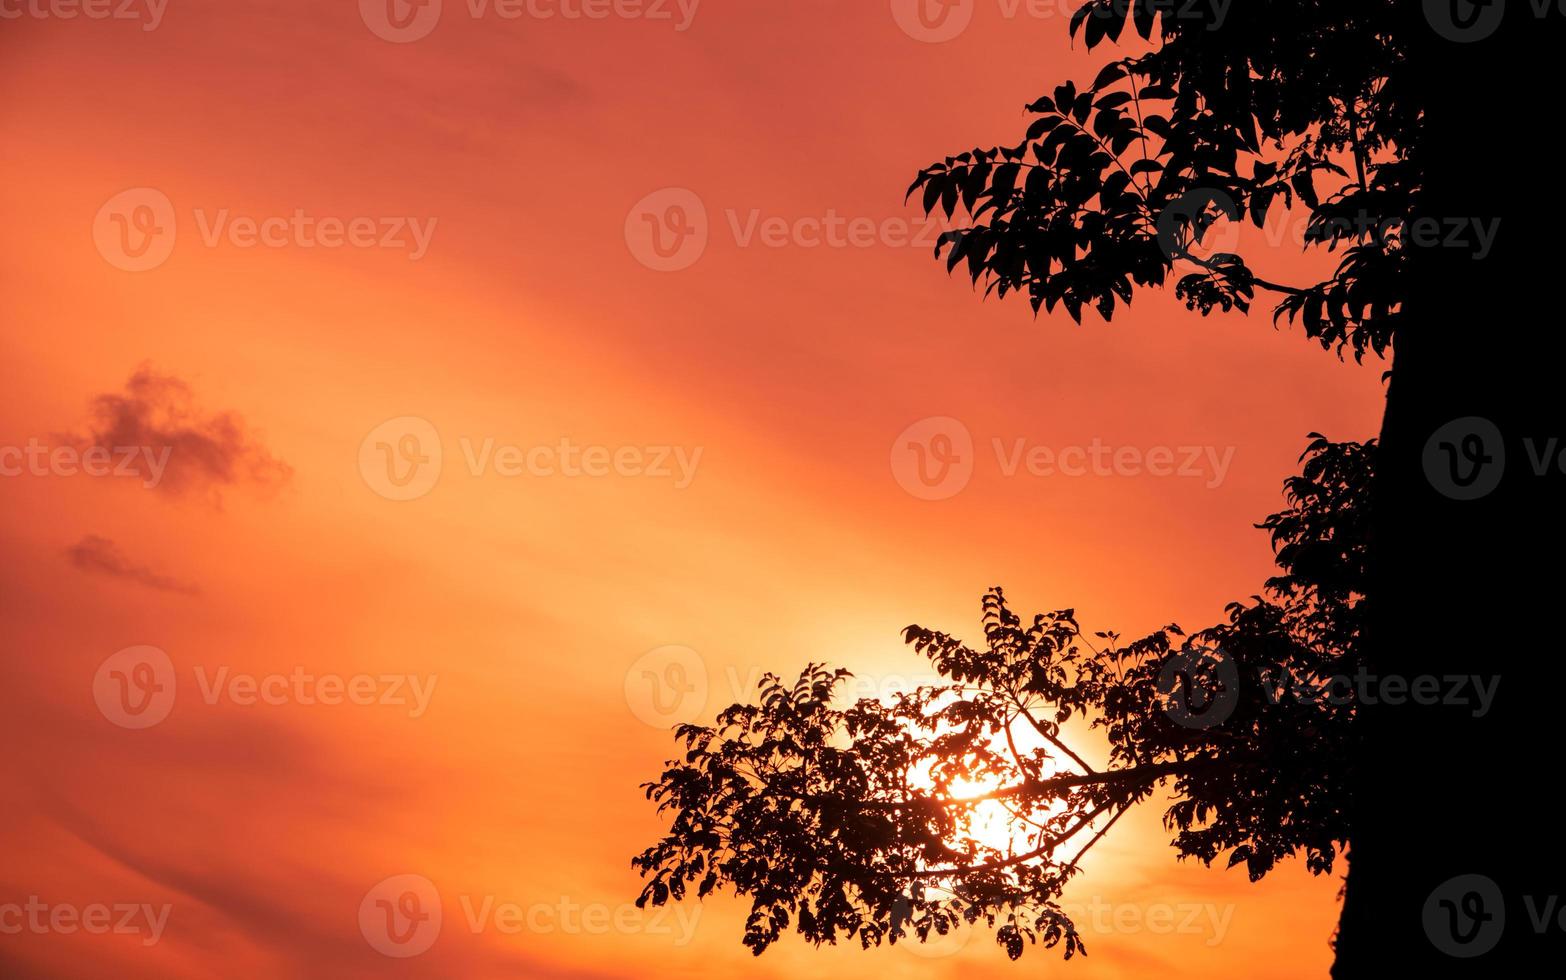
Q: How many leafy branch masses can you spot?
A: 2